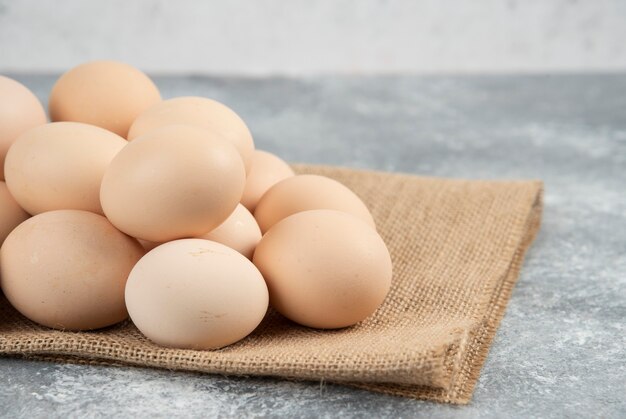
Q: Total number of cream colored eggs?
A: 12